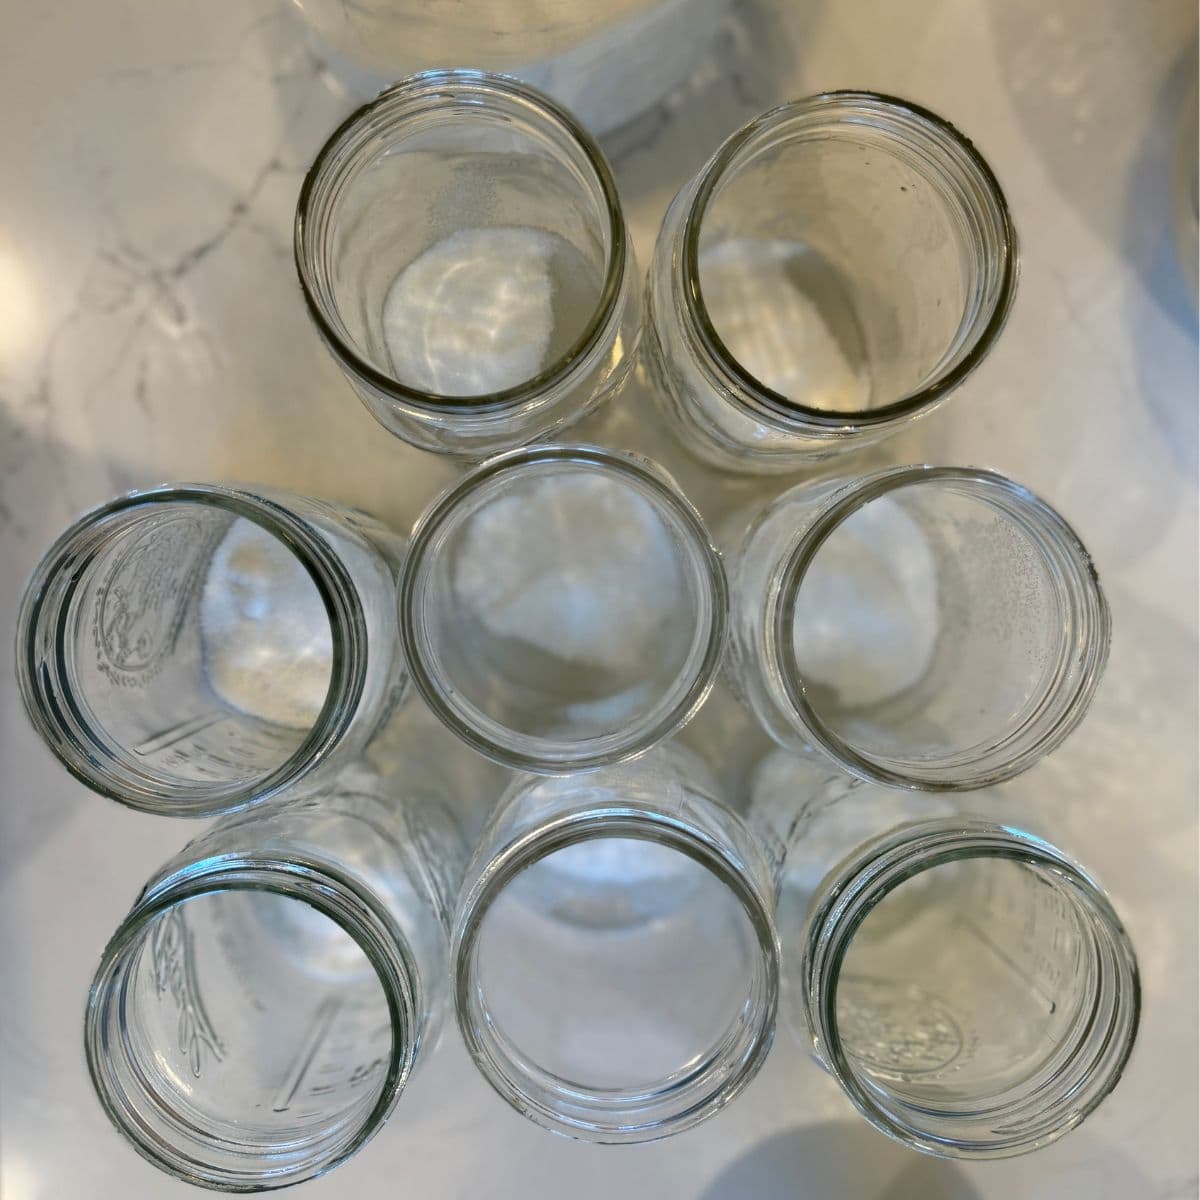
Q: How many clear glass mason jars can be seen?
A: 8